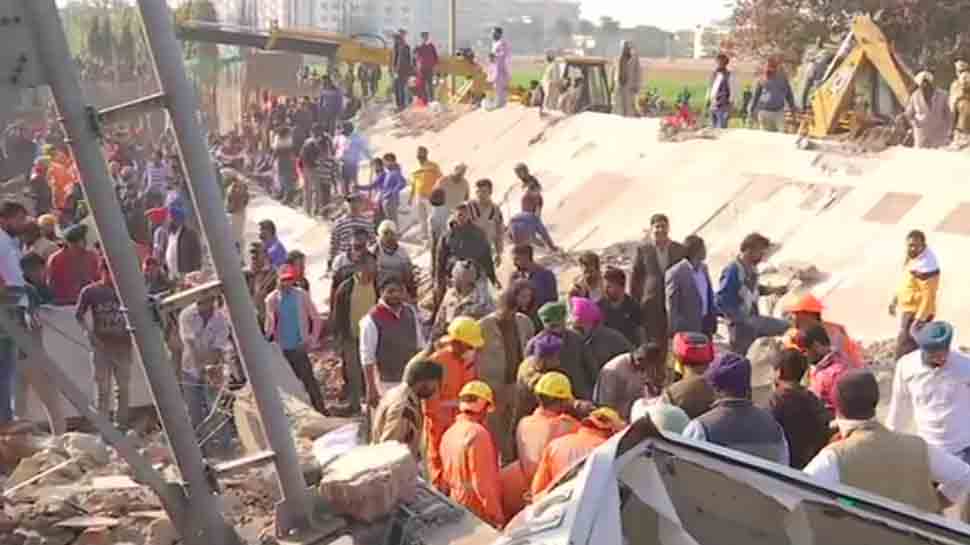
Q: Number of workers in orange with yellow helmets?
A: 4